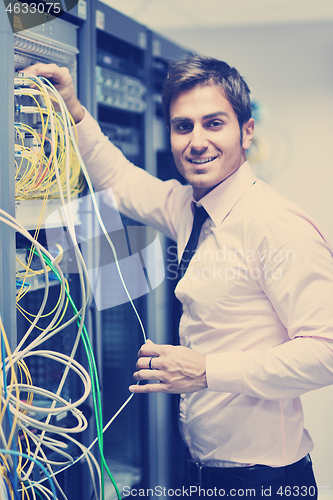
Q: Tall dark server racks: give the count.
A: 3